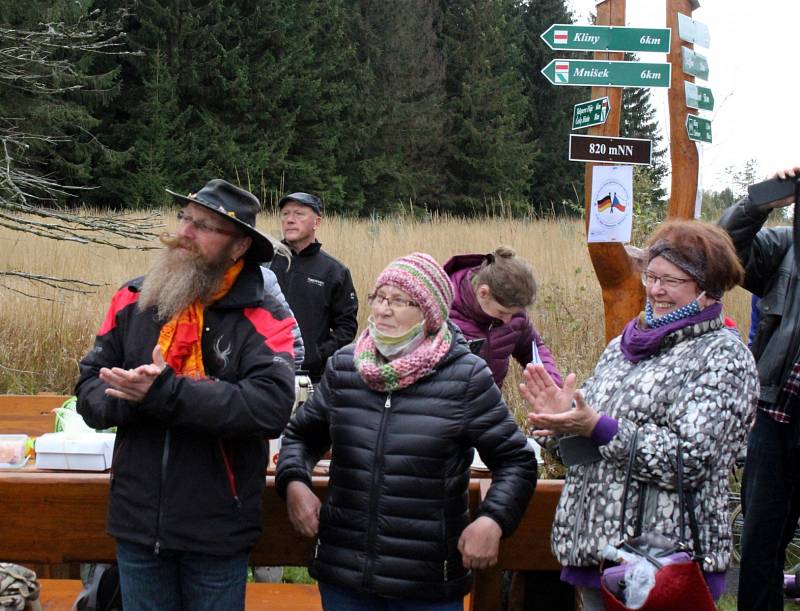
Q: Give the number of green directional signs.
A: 7